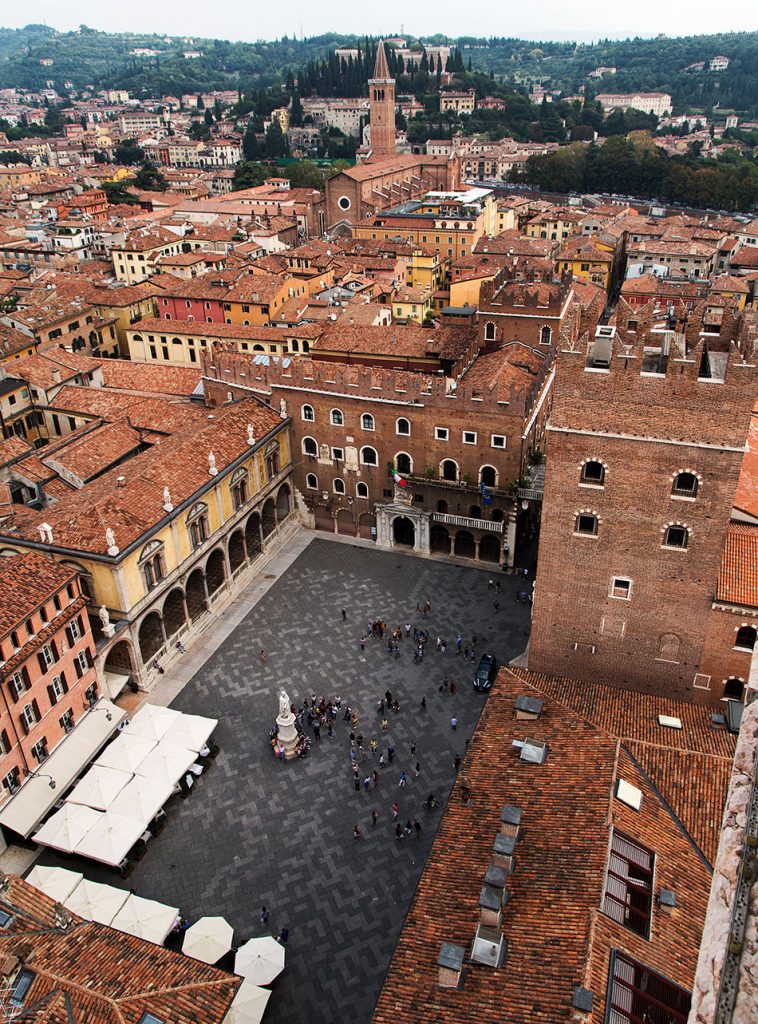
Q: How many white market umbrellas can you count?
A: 14